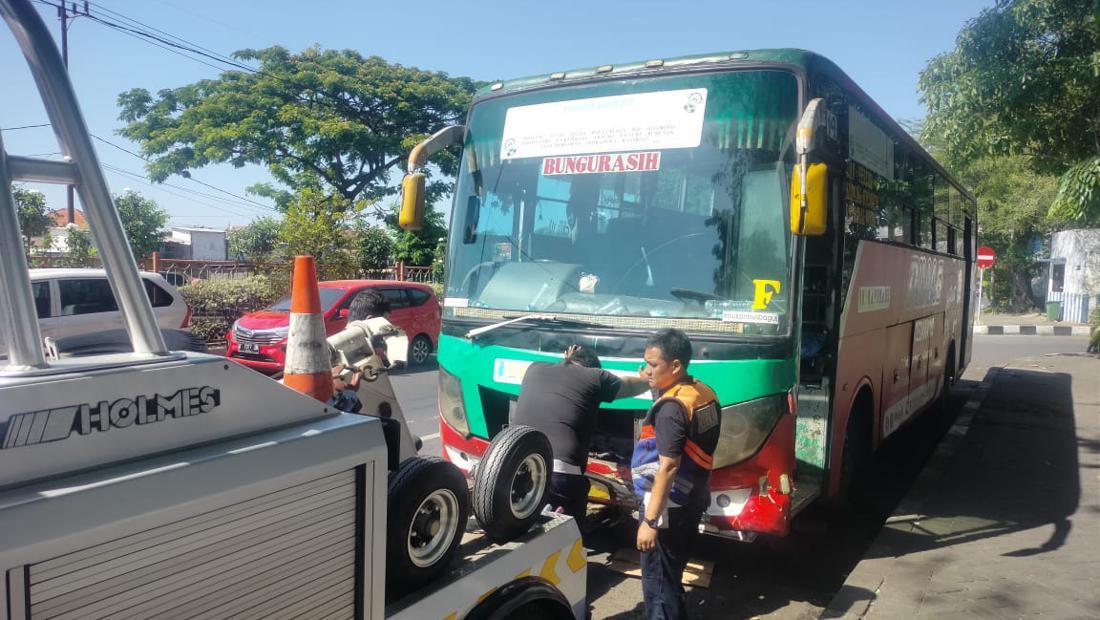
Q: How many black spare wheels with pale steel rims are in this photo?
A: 2